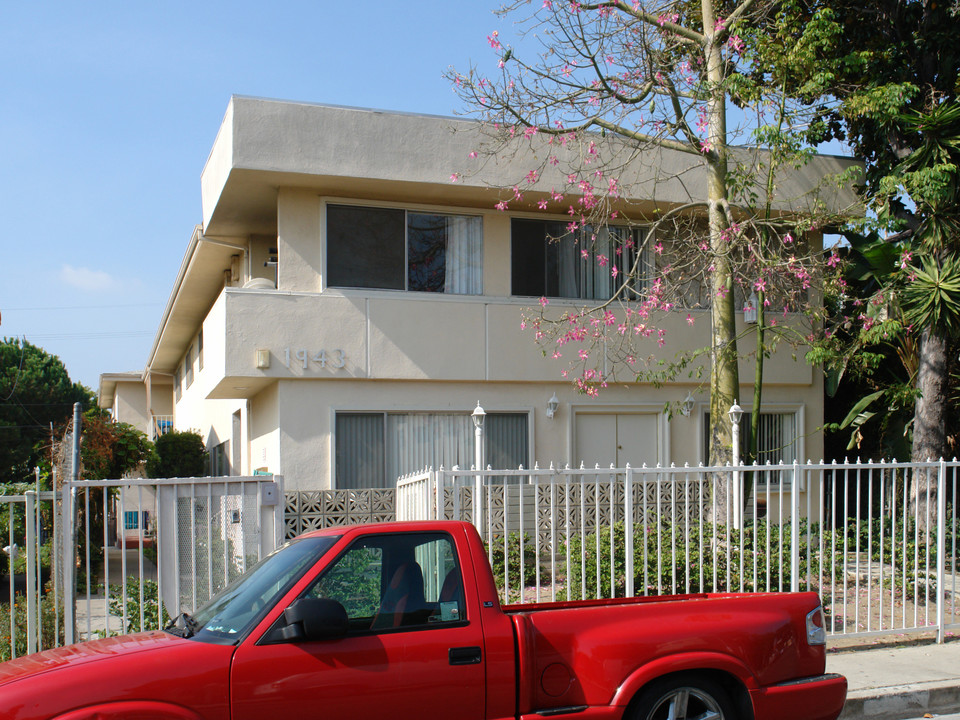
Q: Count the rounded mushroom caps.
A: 0